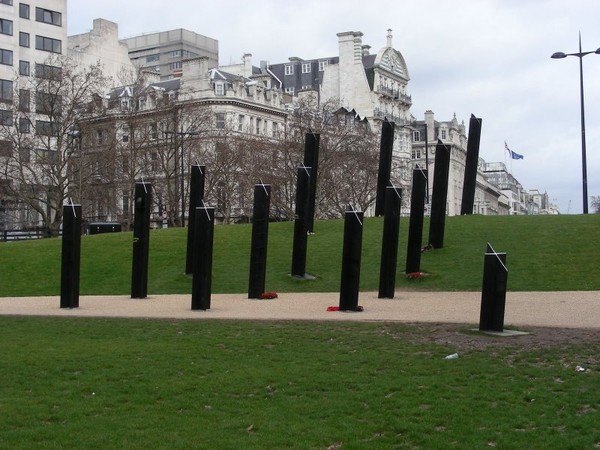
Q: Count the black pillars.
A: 14